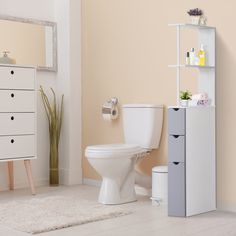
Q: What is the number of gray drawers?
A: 3